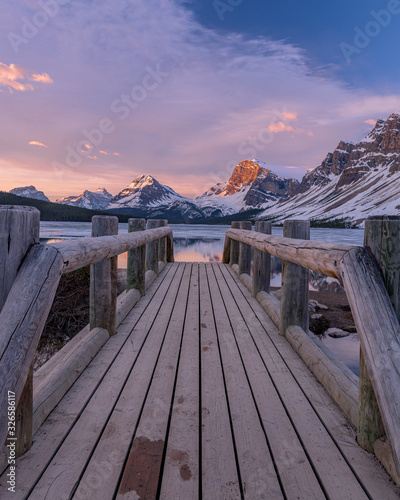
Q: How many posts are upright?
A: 10